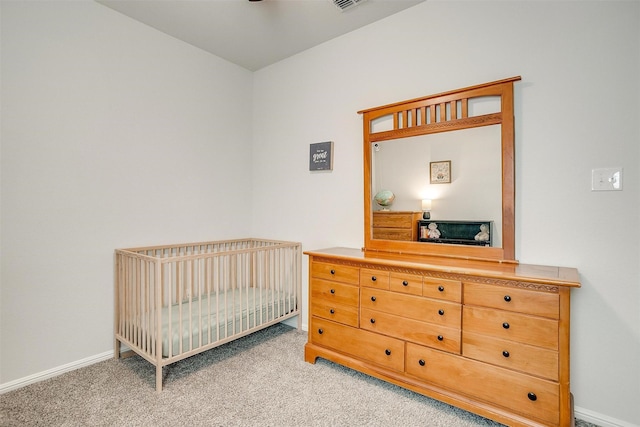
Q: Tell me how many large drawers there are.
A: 2